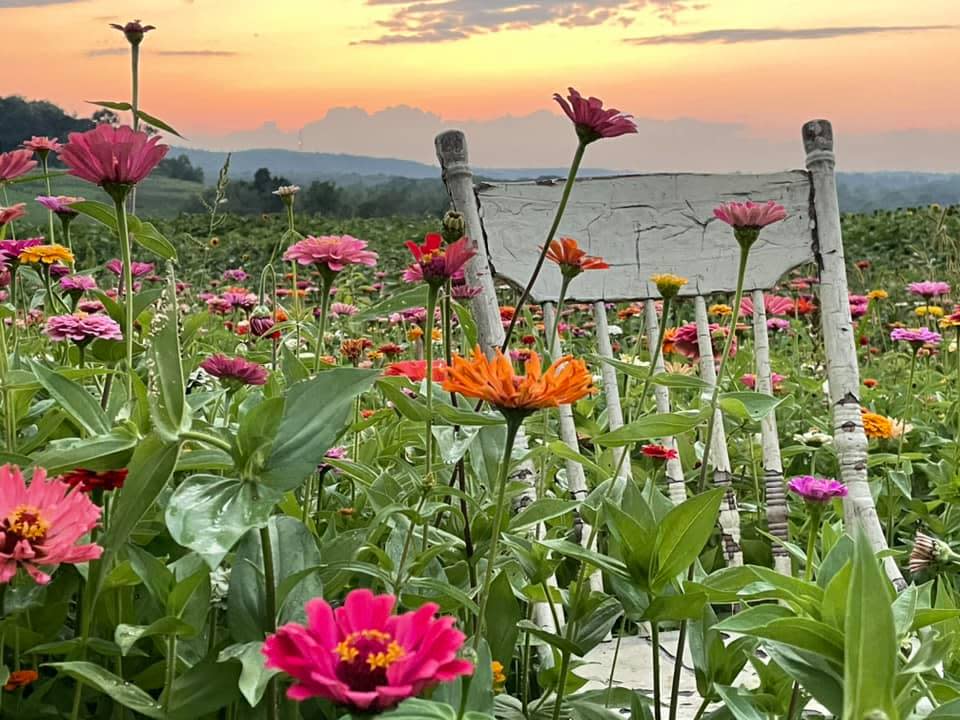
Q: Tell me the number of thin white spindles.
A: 5